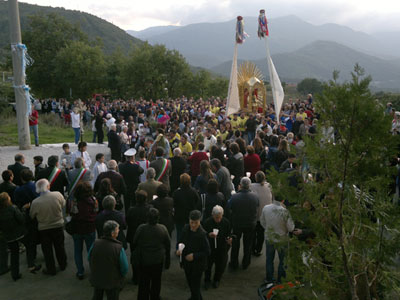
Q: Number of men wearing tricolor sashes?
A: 3